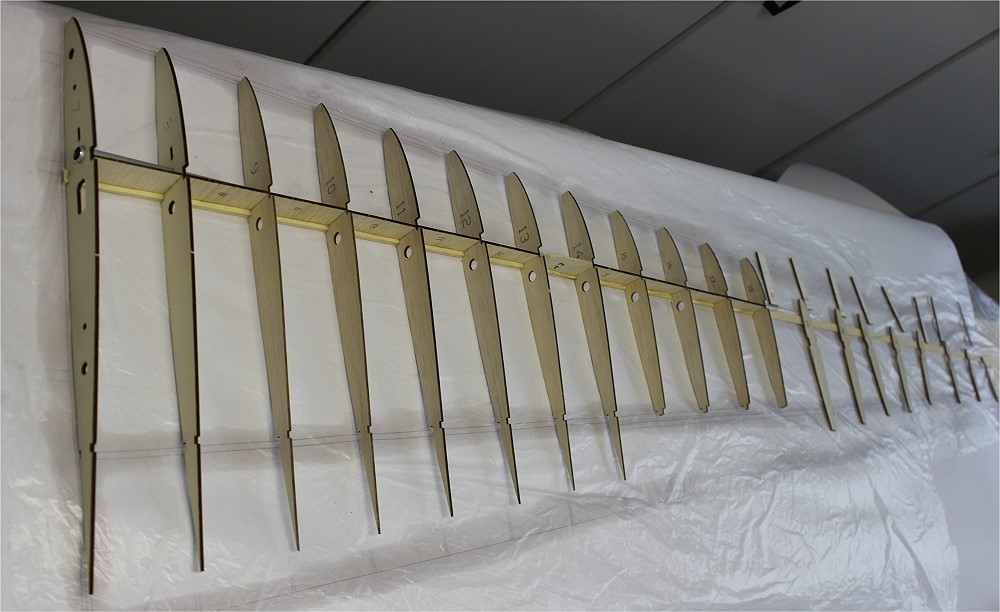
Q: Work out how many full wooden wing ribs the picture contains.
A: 12